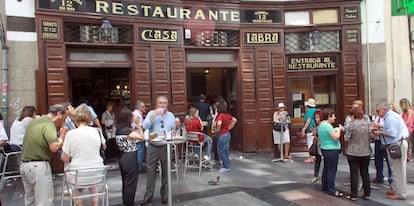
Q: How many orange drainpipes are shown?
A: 0